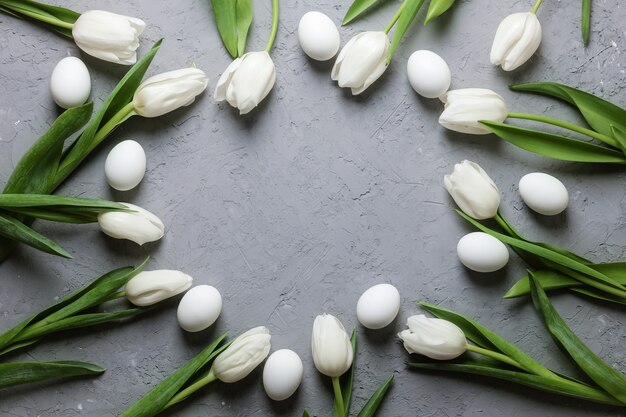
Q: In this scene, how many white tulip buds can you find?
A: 12